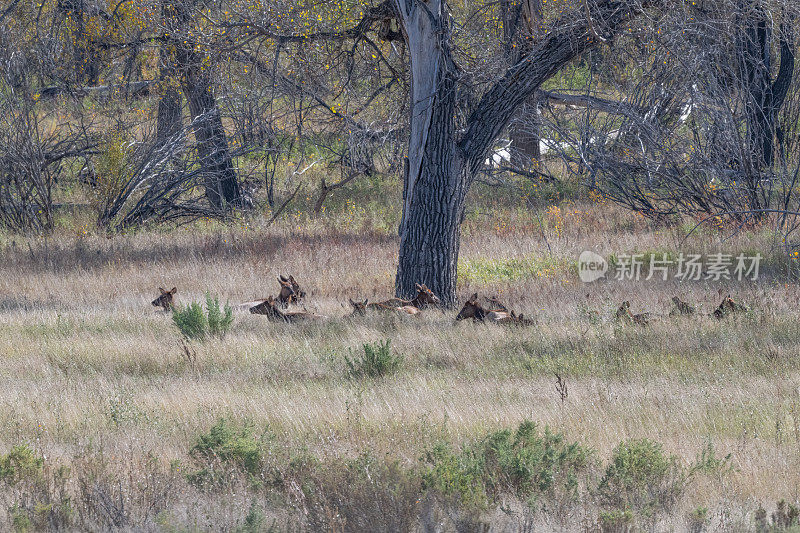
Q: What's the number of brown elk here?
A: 12